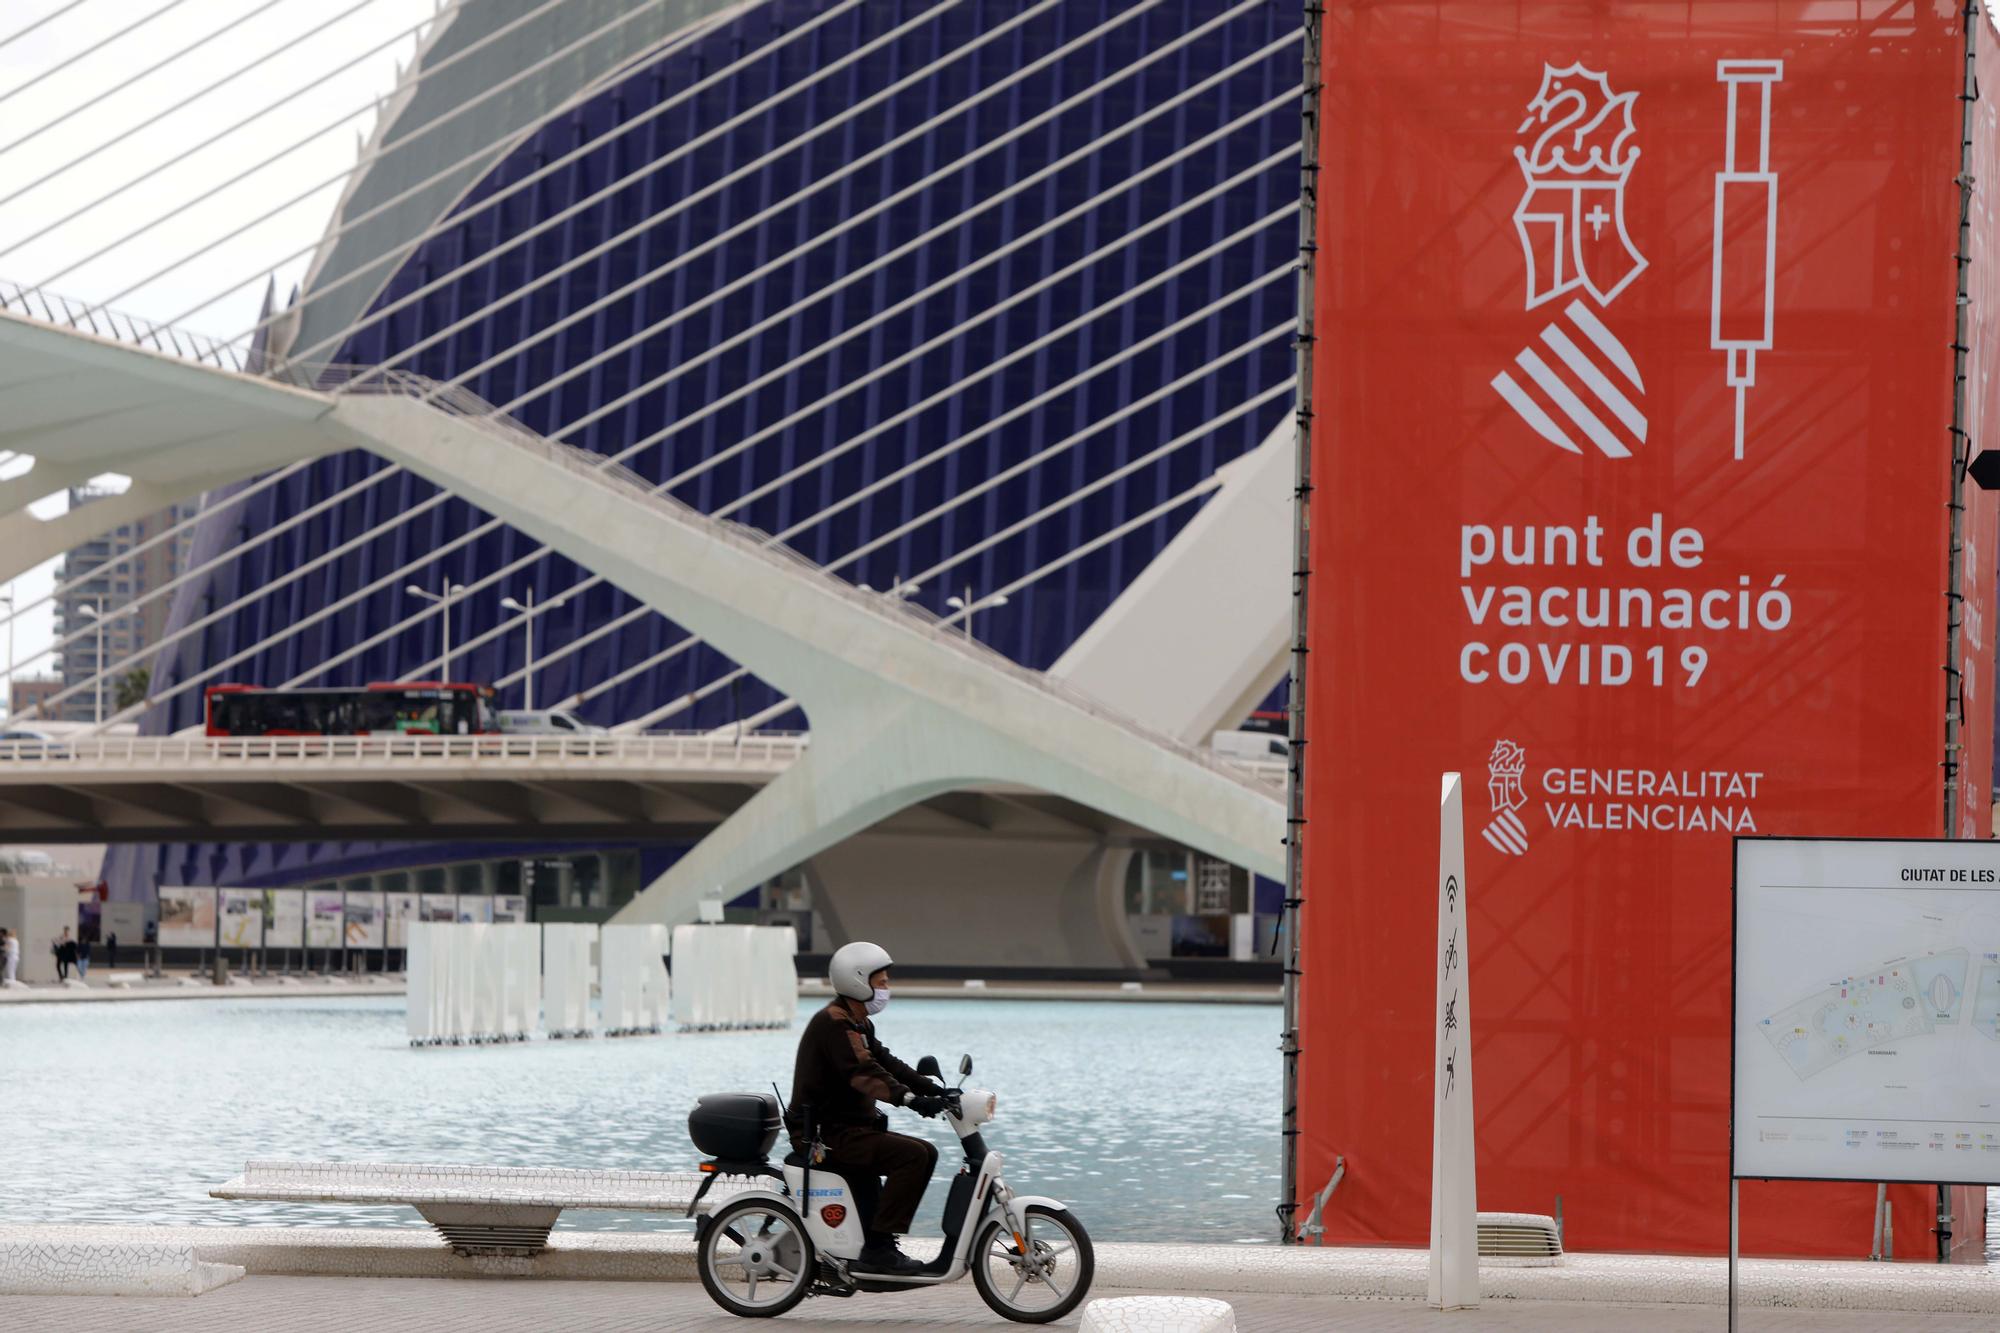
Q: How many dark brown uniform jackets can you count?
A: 1